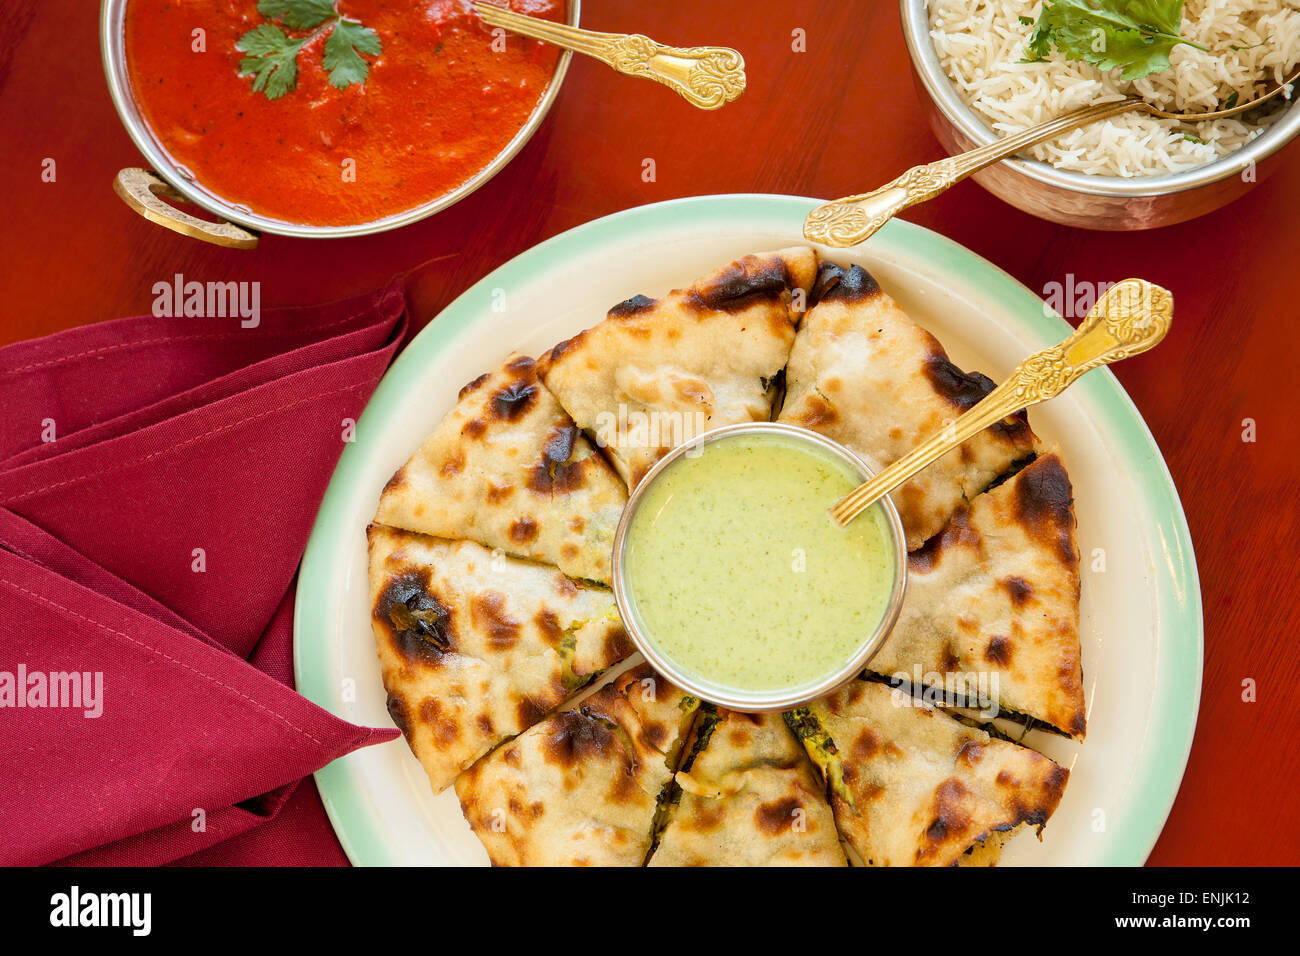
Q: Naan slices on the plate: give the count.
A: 8